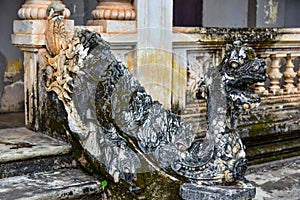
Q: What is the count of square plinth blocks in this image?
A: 2